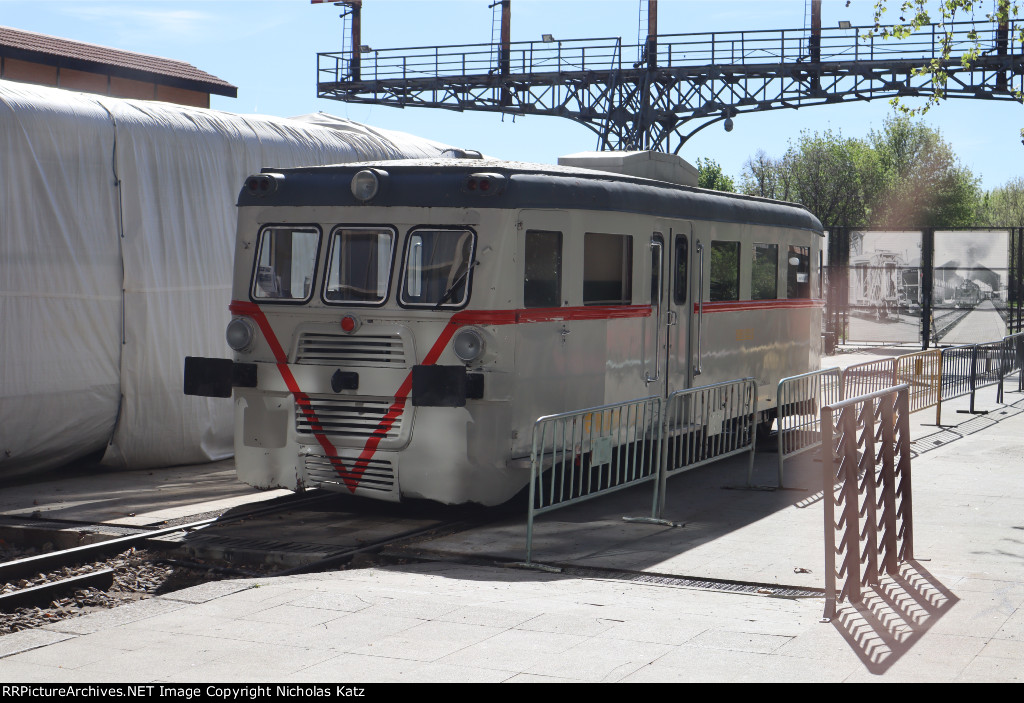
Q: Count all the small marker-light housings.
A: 2